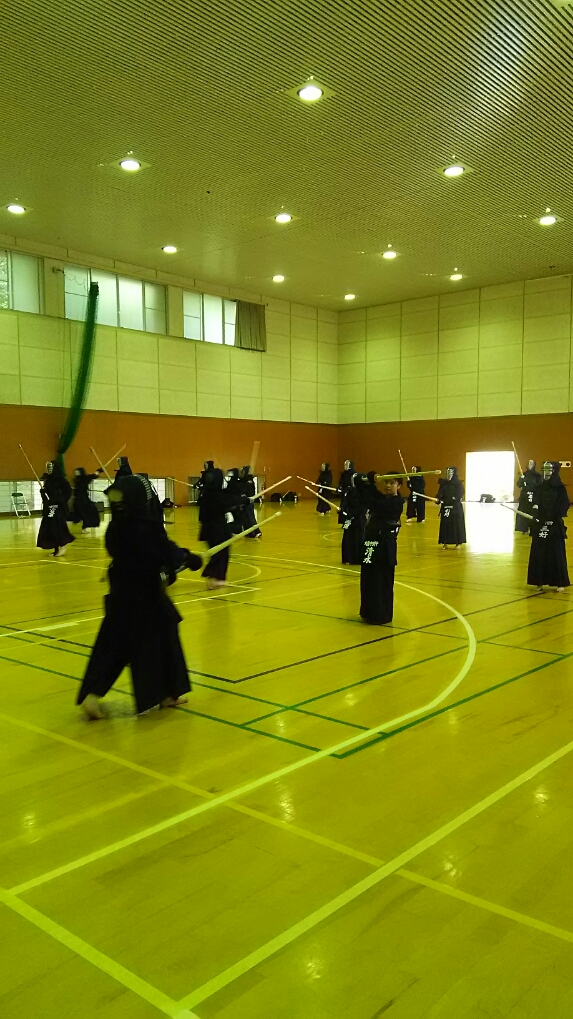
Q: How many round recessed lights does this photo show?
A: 11